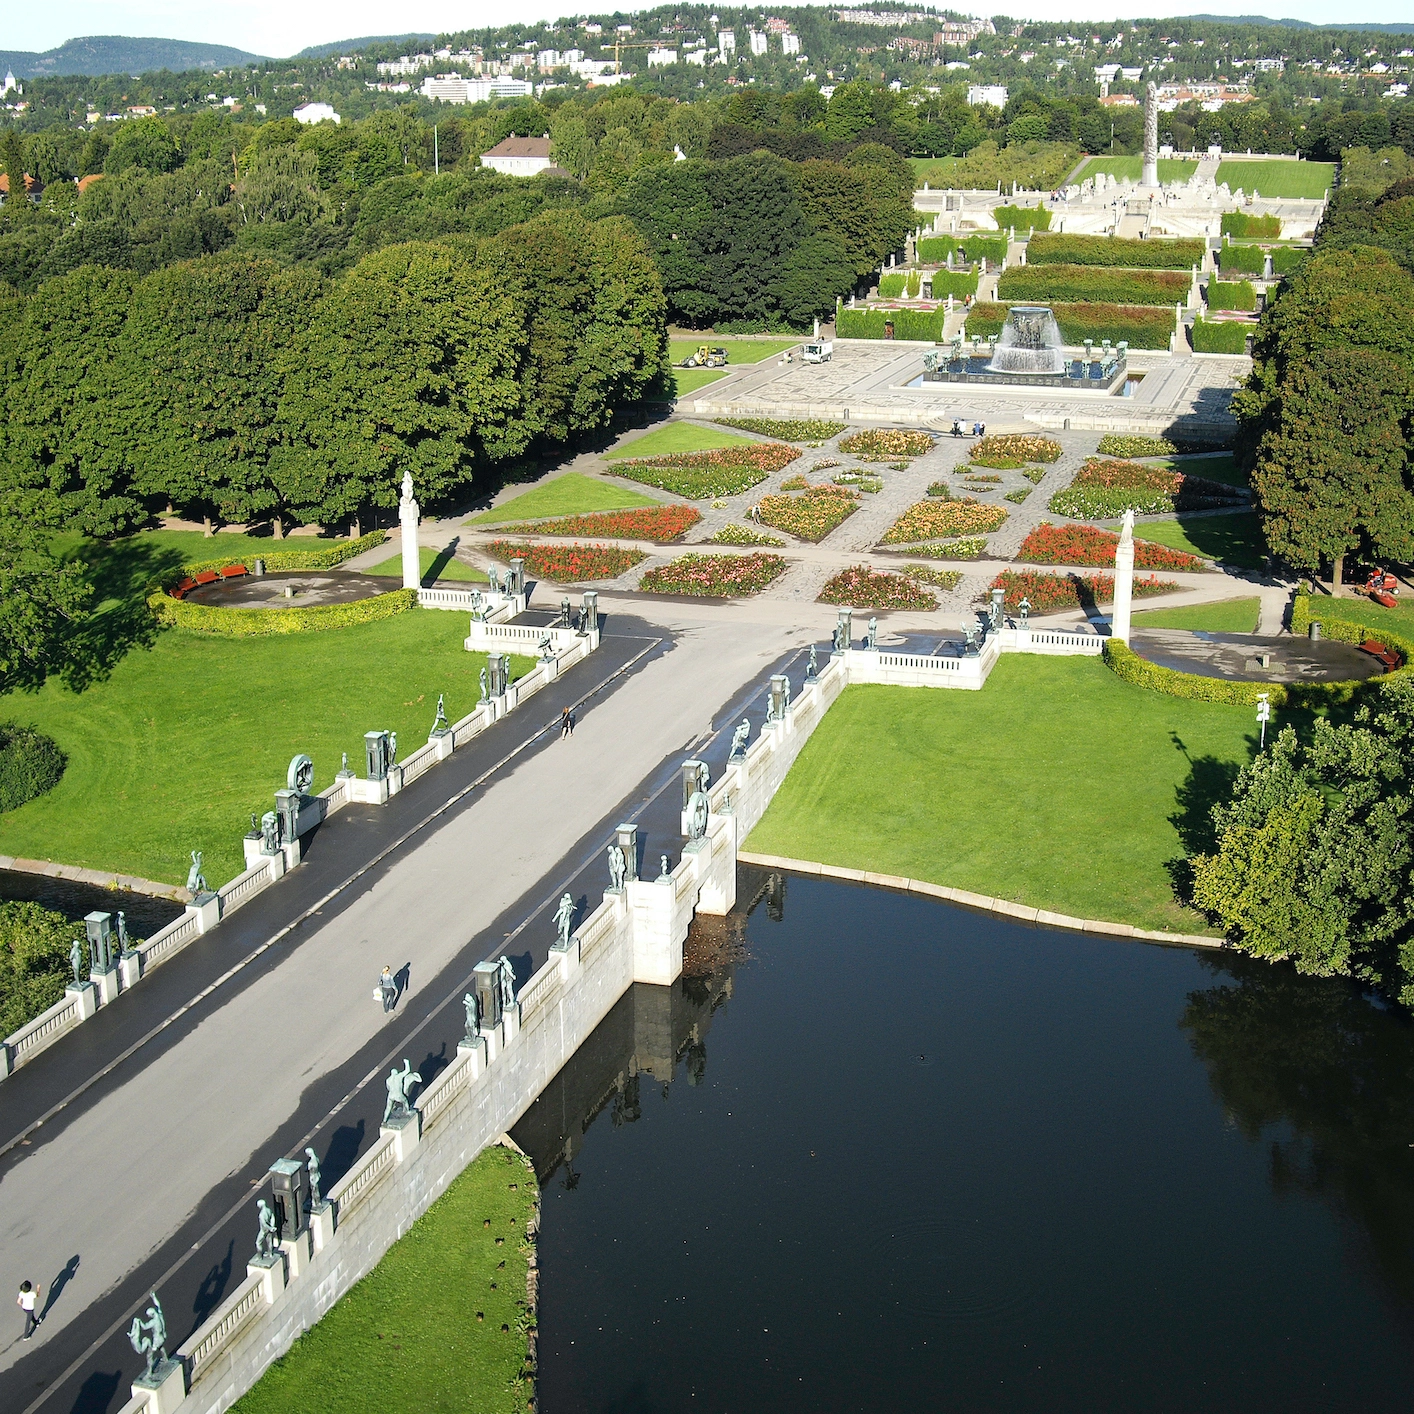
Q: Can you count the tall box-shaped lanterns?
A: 13